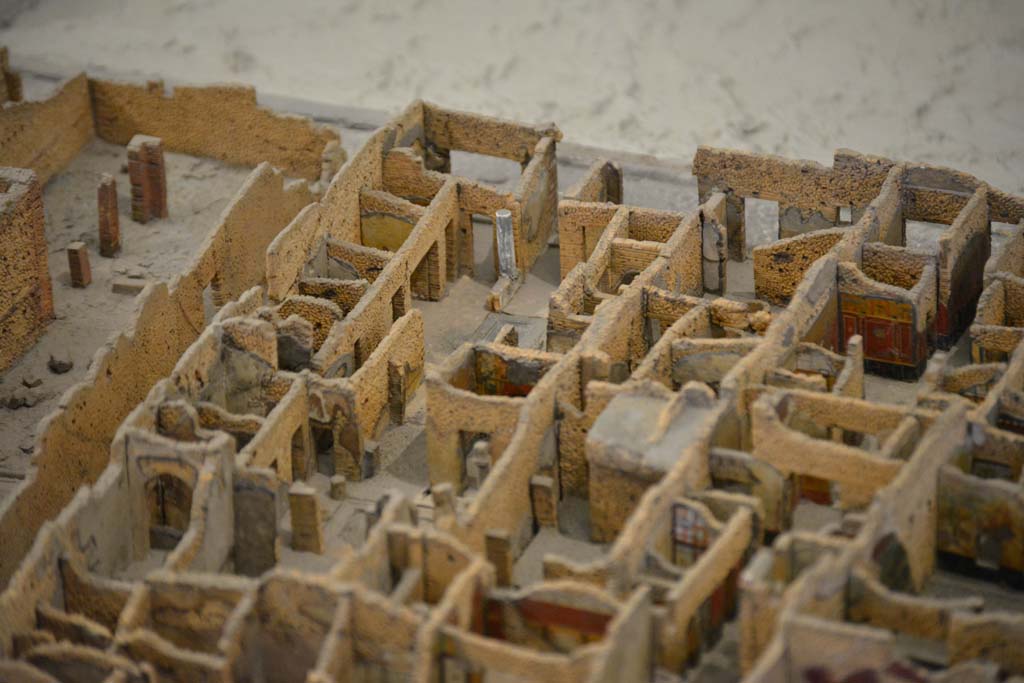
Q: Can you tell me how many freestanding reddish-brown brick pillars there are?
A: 3